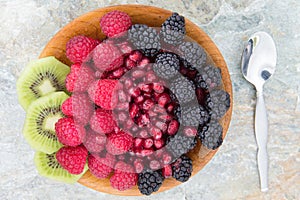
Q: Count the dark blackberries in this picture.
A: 12